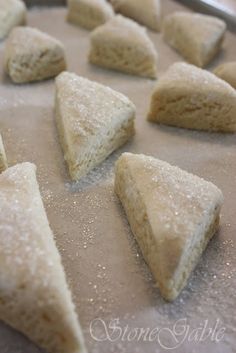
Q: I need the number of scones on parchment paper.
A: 12